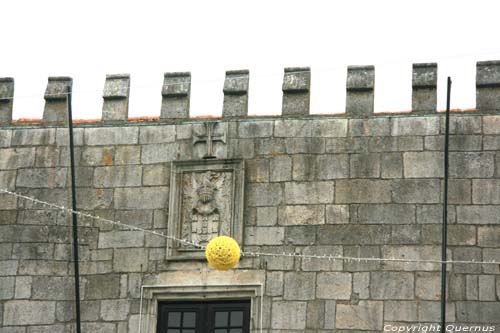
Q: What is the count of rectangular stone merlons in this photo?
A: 9